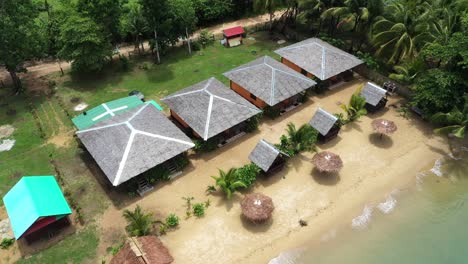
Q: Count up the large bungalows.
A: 4